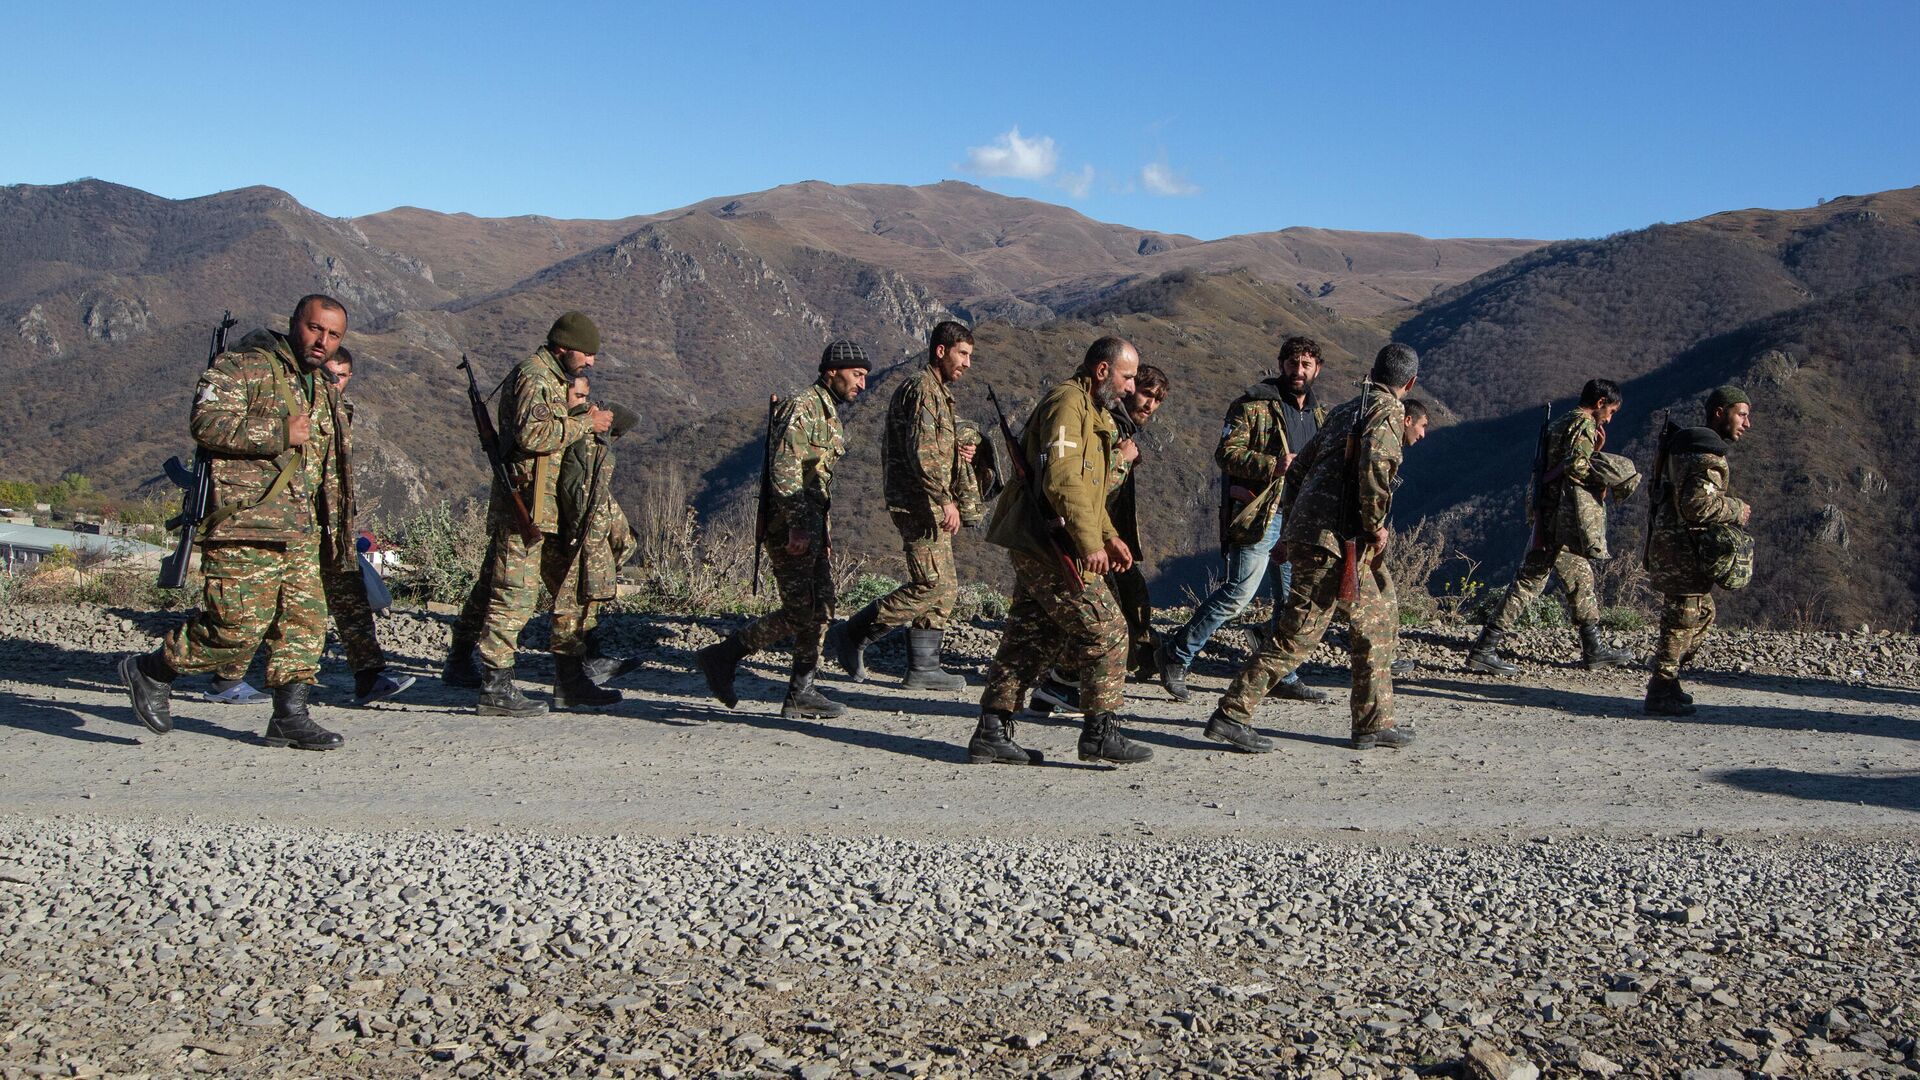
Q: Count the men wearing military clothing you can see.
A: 13